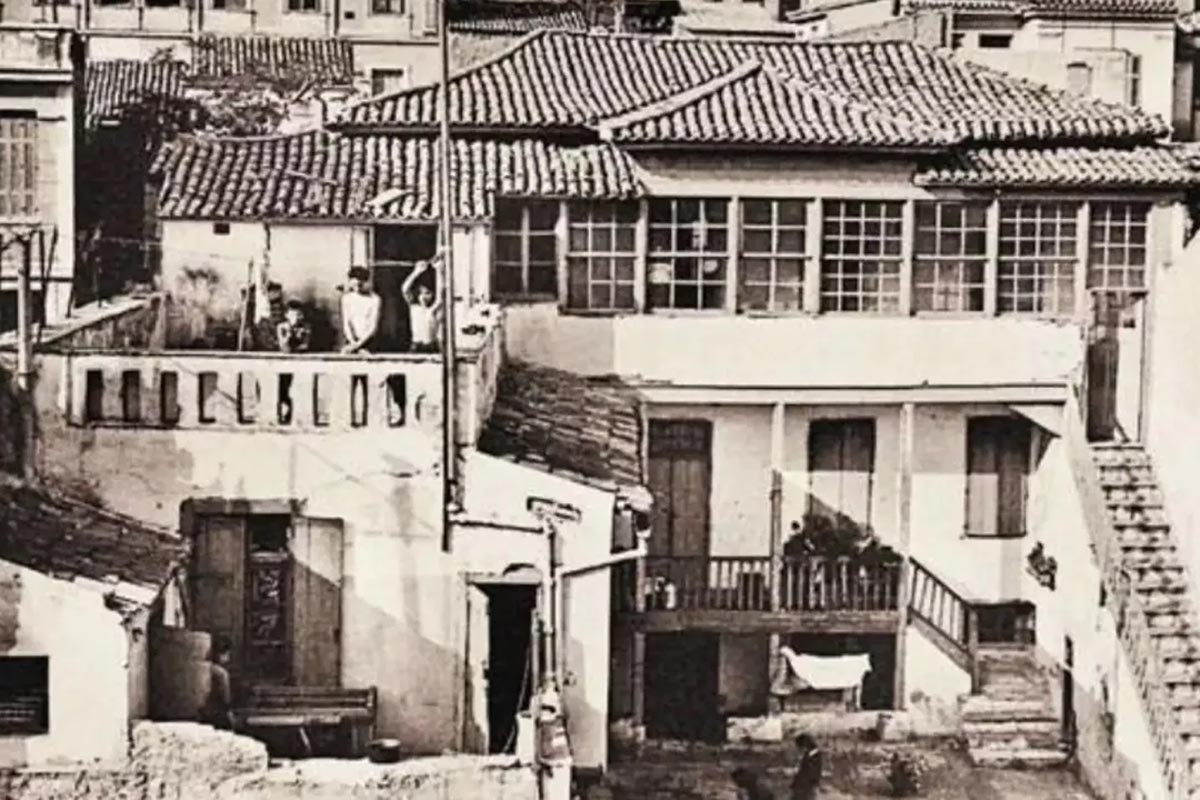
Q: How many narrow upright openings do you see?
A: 9